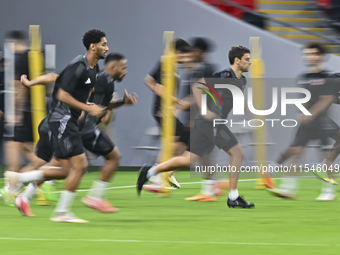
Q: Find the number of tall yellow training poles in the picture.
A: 3